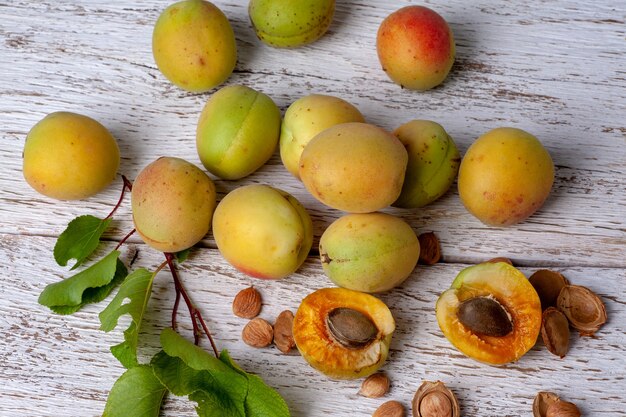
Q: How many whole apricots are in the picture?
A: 12